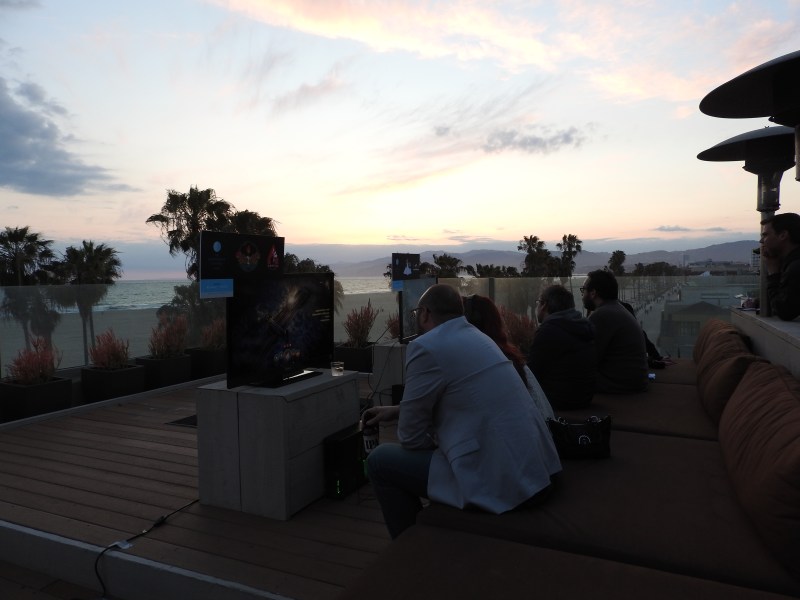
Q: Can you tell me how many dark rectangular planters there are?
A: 5